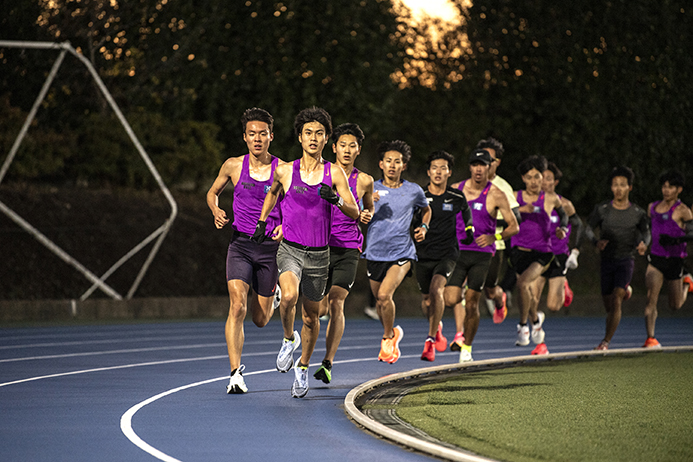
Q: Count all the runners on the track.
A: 11